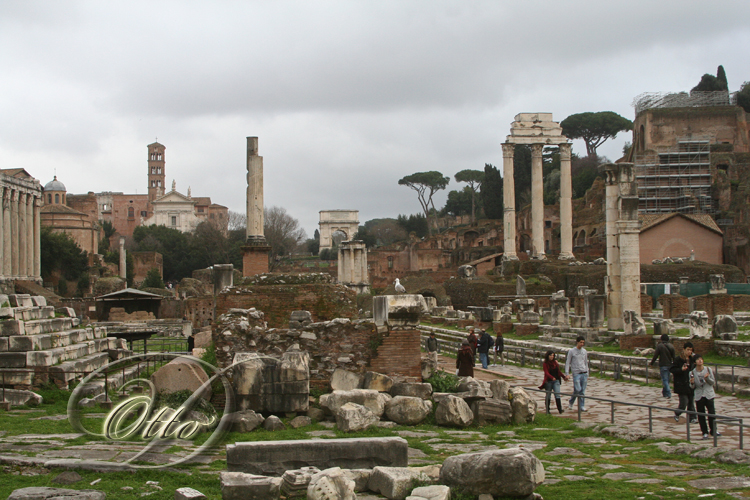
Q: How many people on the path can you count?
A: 11